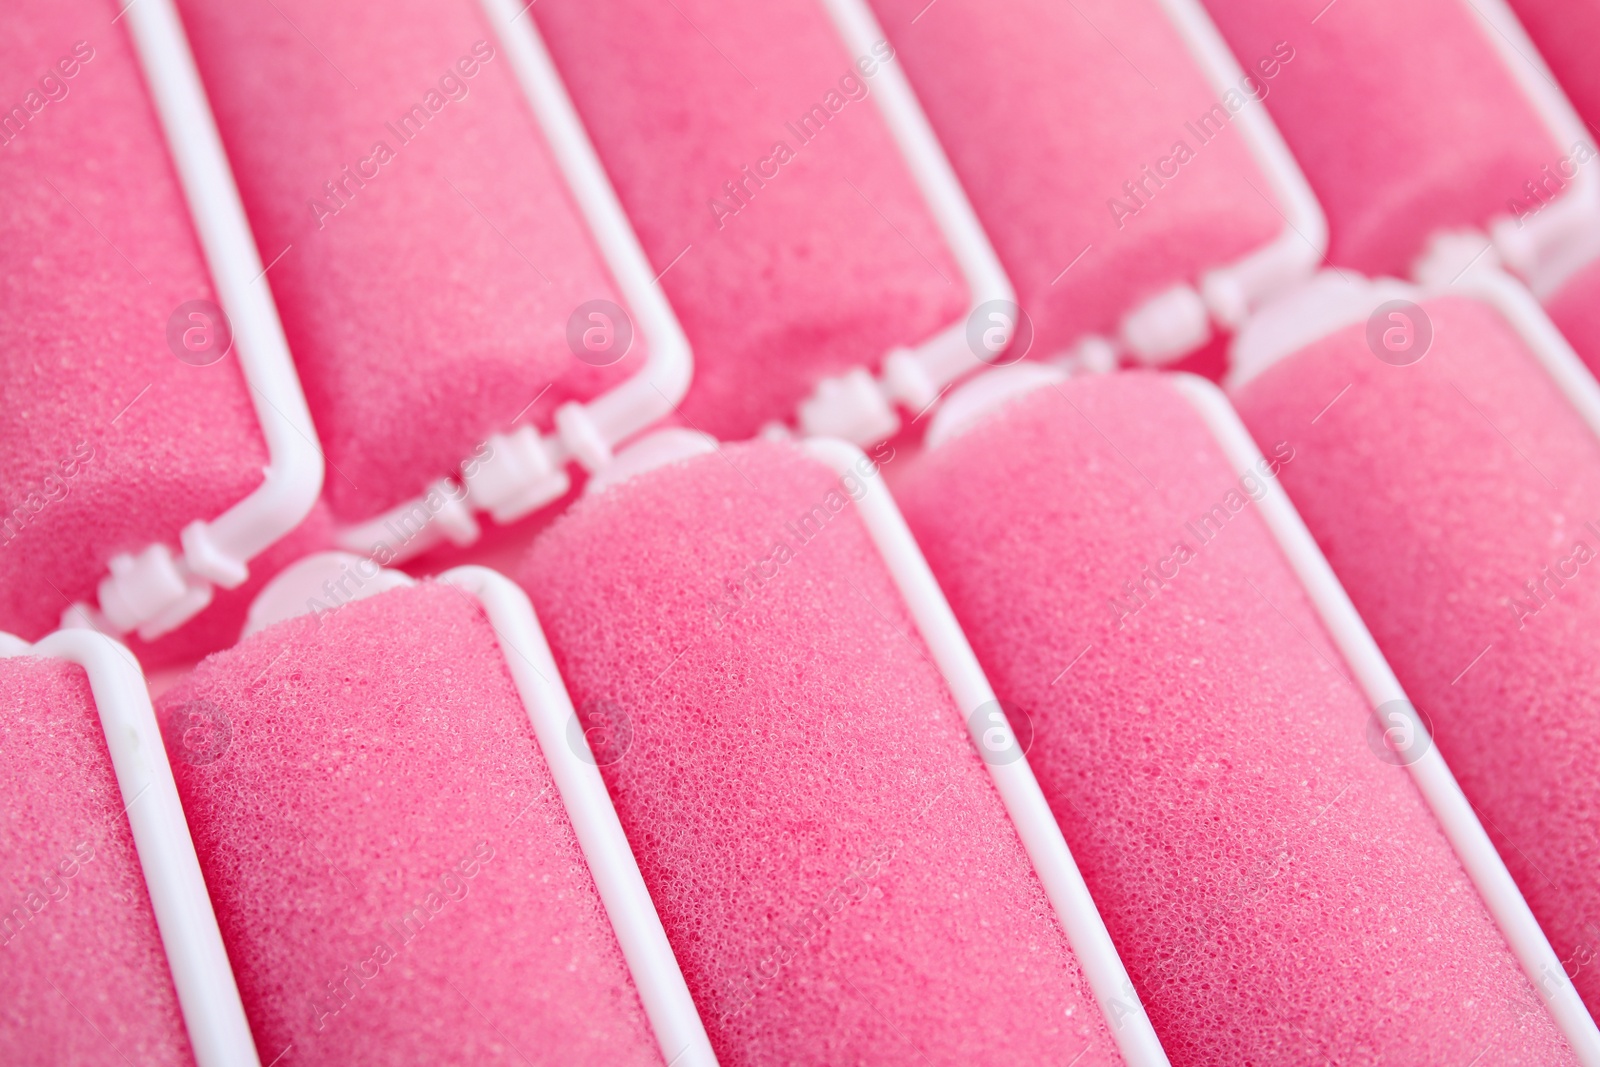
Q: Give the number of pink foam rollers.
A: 12